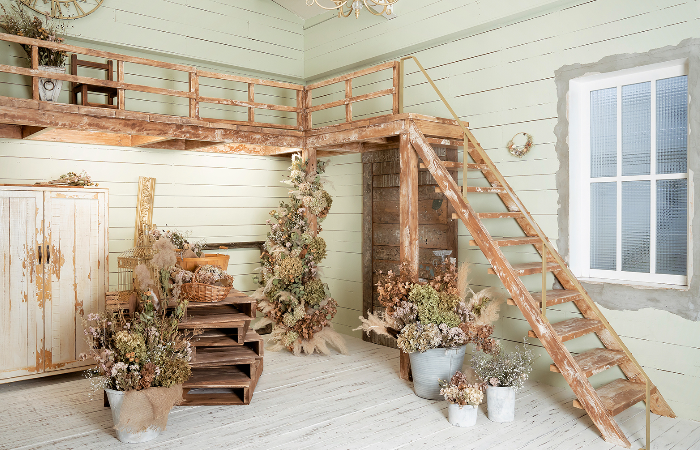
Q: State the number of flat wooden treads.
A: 10